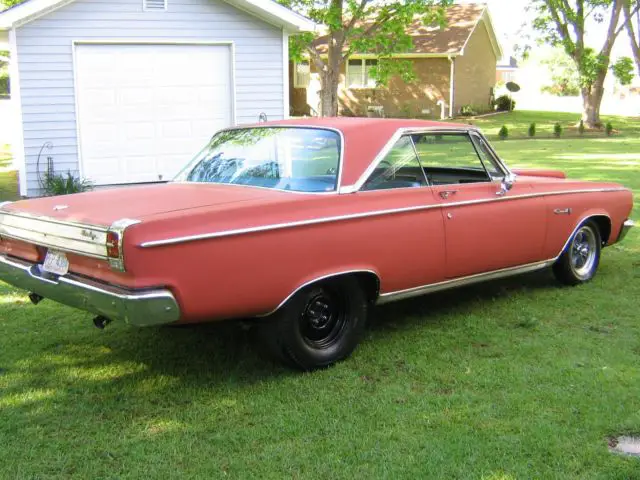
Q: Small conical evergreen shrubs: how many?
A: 5